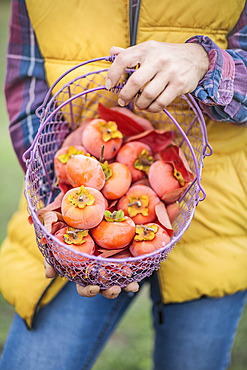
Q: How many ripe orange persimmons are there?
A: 11